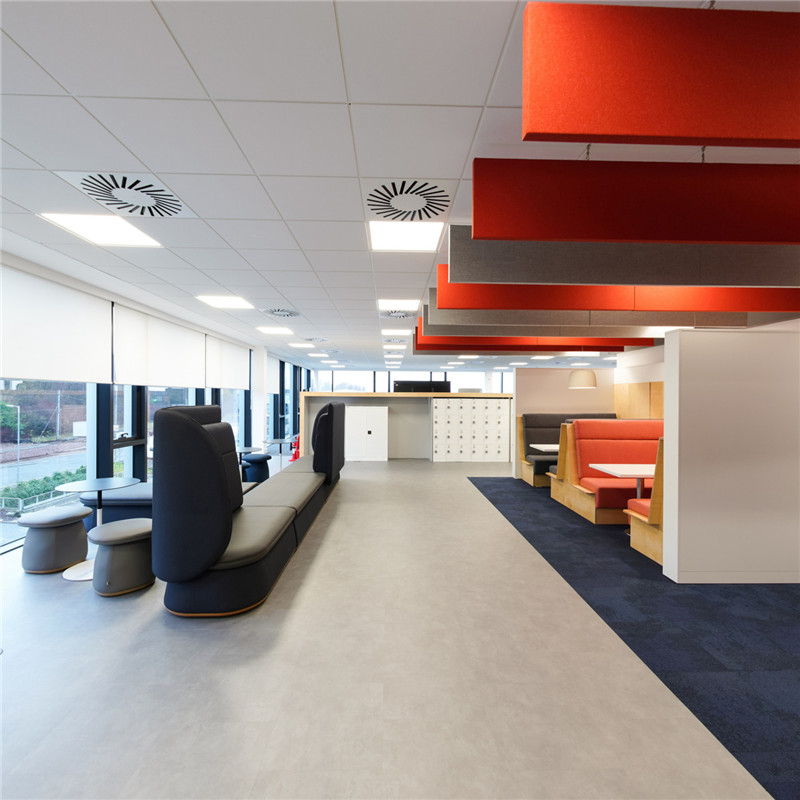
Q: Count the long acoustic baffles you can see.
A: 9